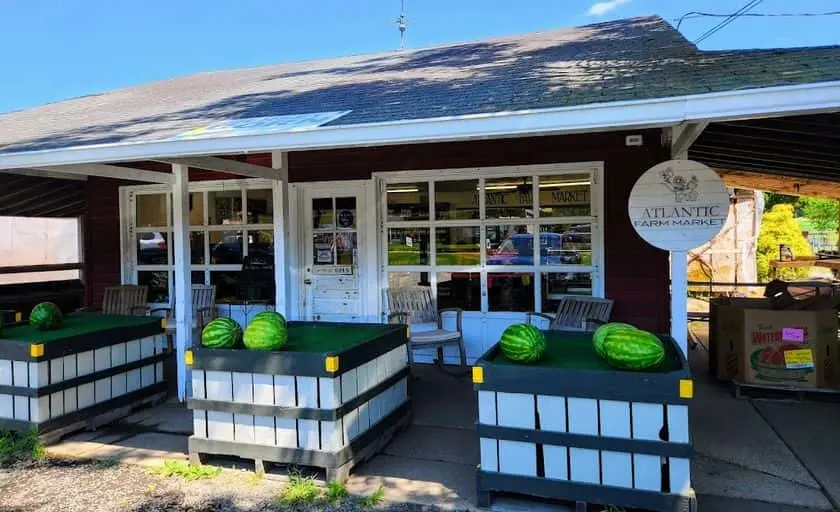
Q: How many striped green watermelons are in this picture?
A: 7